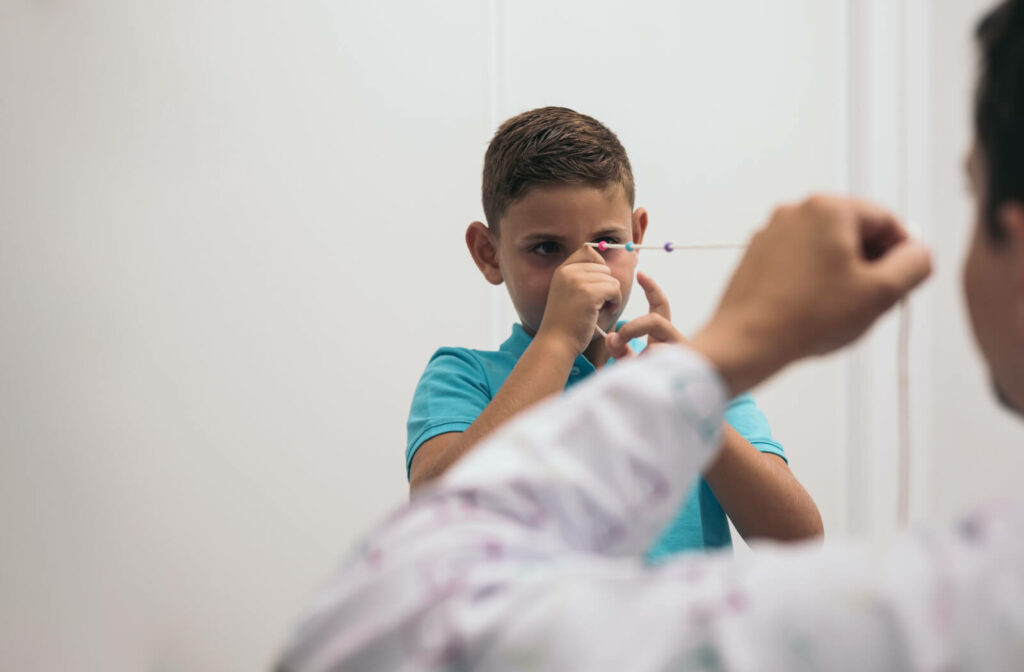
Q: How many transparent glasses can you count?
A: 0